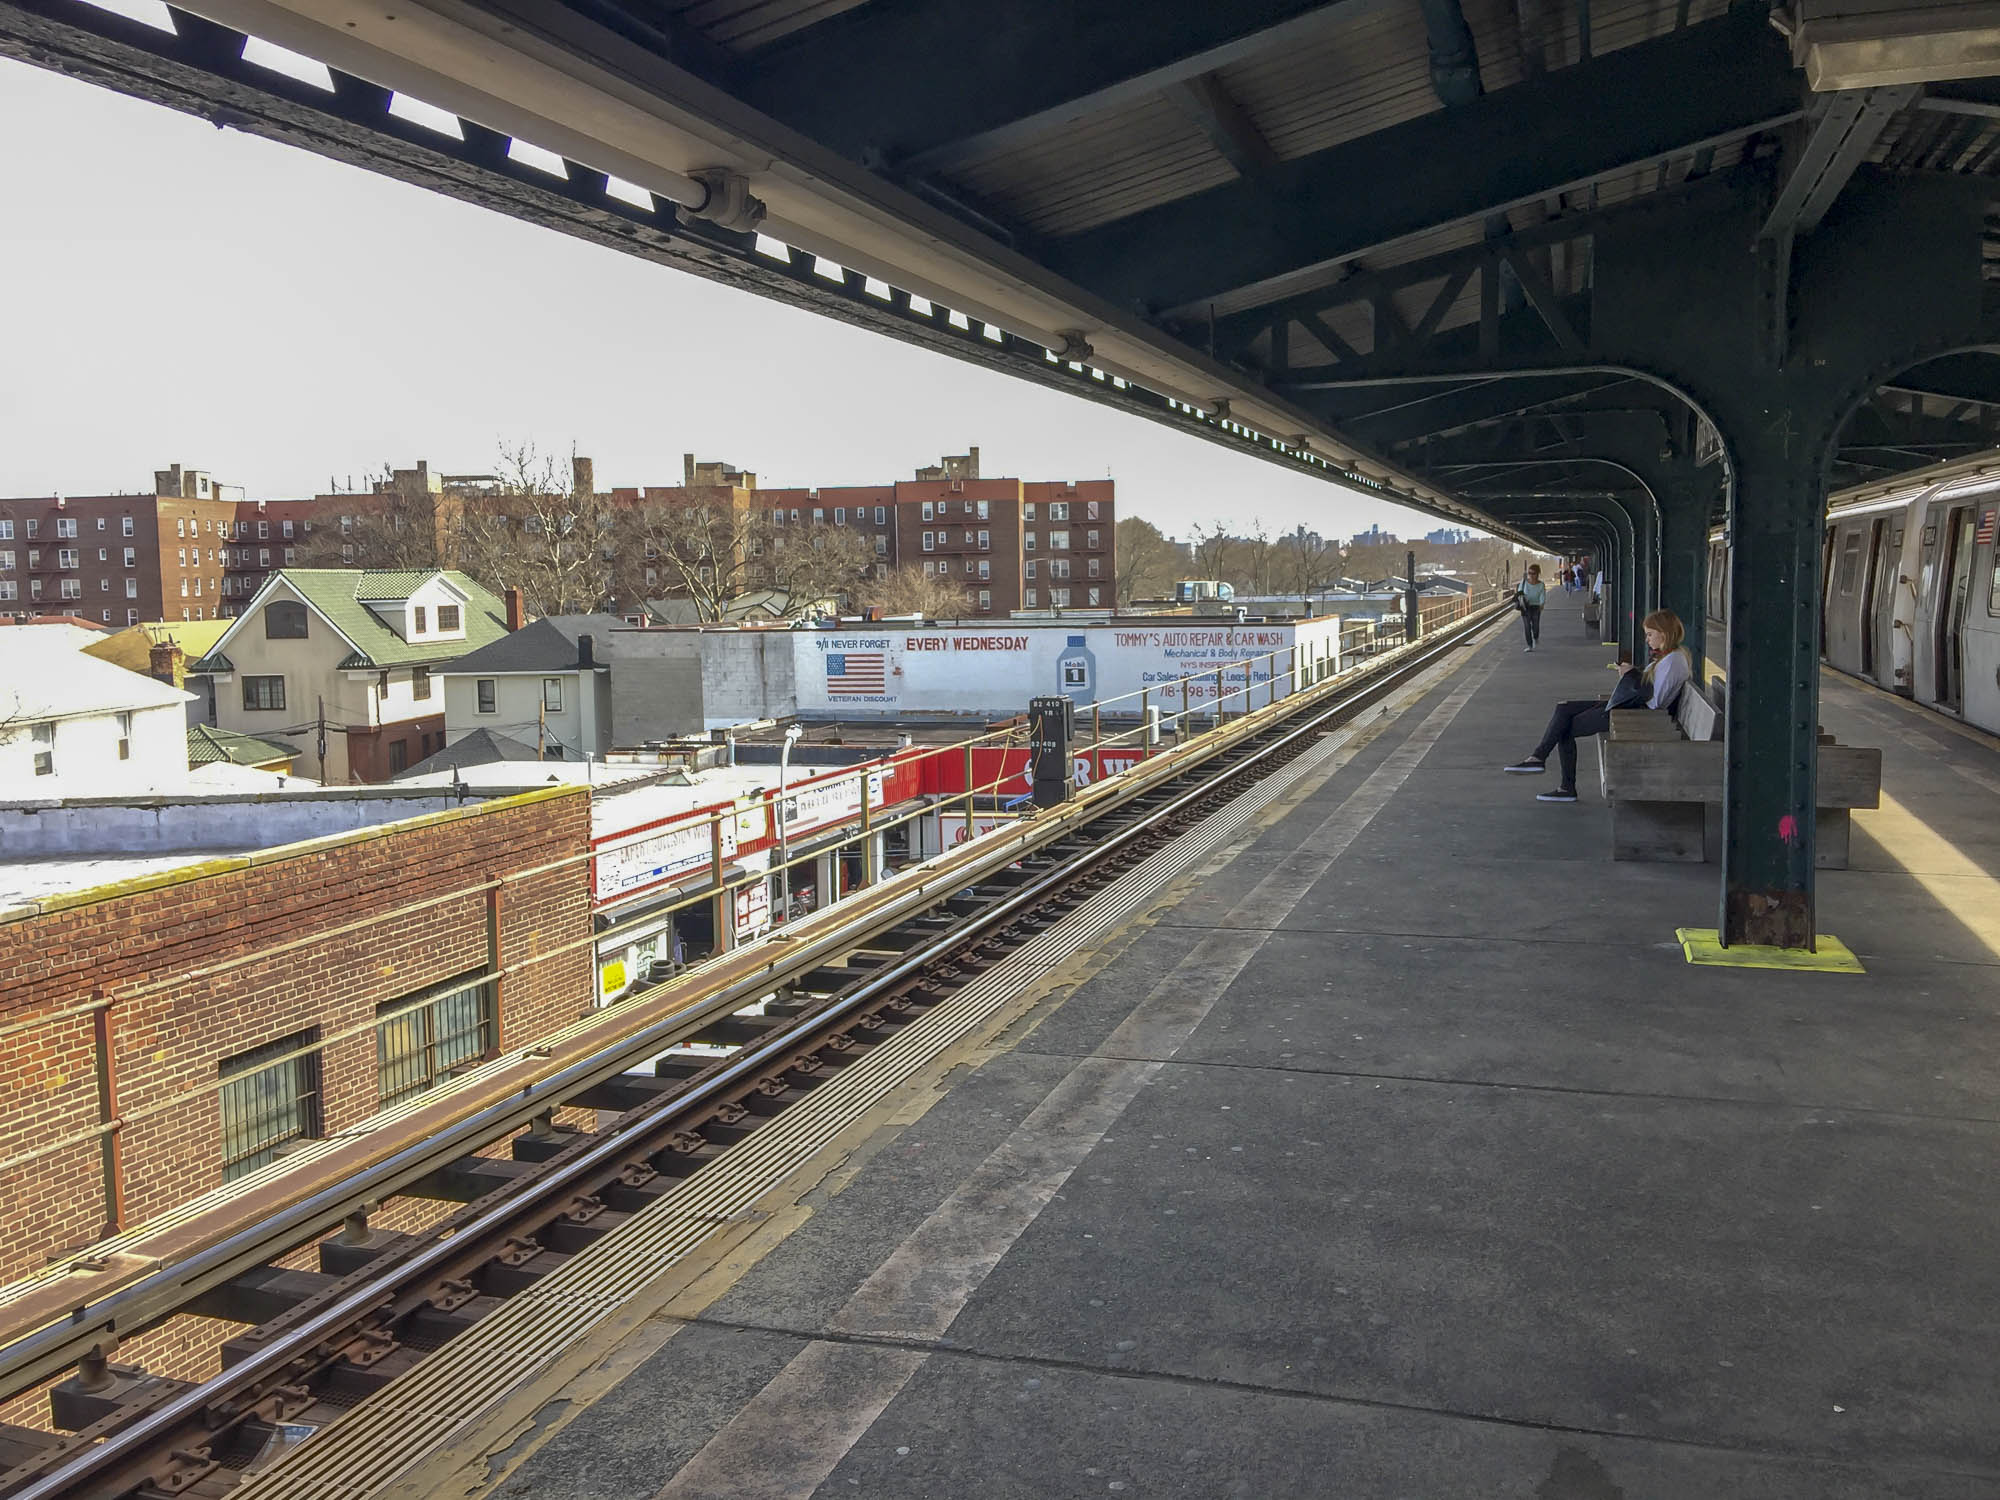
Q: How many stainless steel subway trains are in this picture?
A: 1